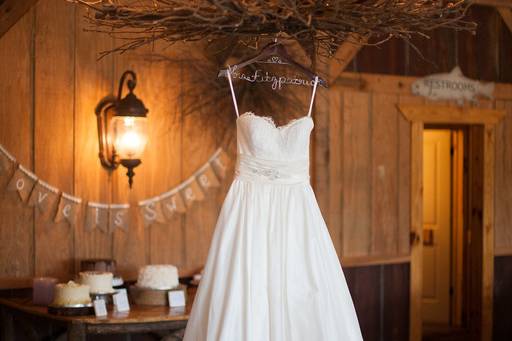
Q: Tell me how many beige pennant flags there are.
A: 11